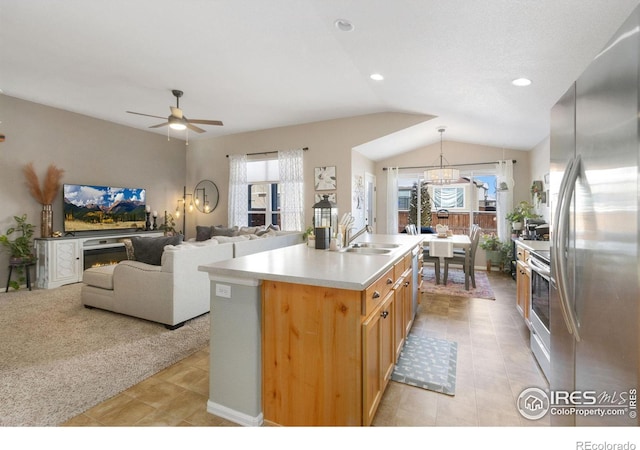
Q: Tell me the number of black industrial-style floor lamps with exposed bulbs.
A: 1